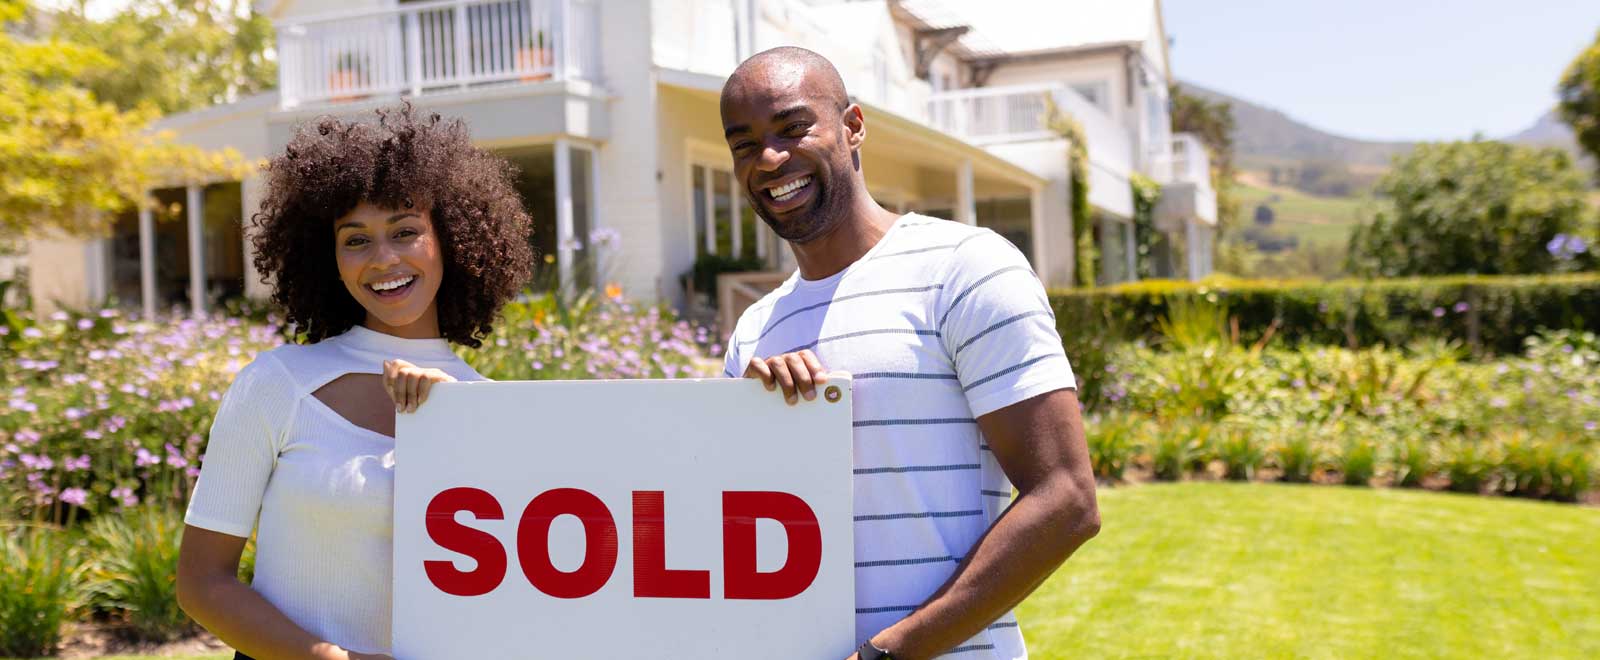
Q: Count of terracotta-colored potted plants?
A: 2